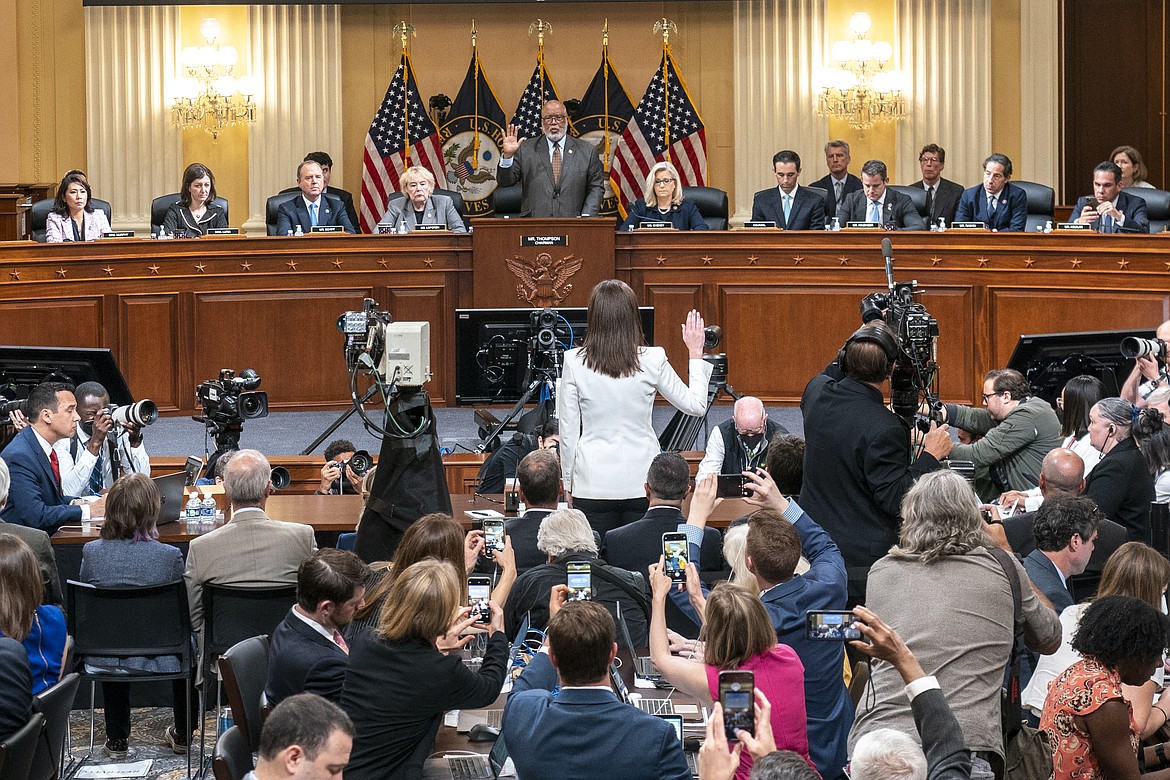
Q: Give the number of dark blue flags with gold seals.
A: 2